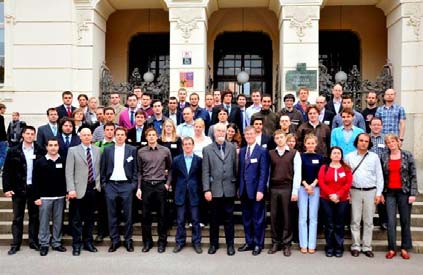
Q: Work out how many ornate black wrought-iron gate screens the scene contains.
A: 2